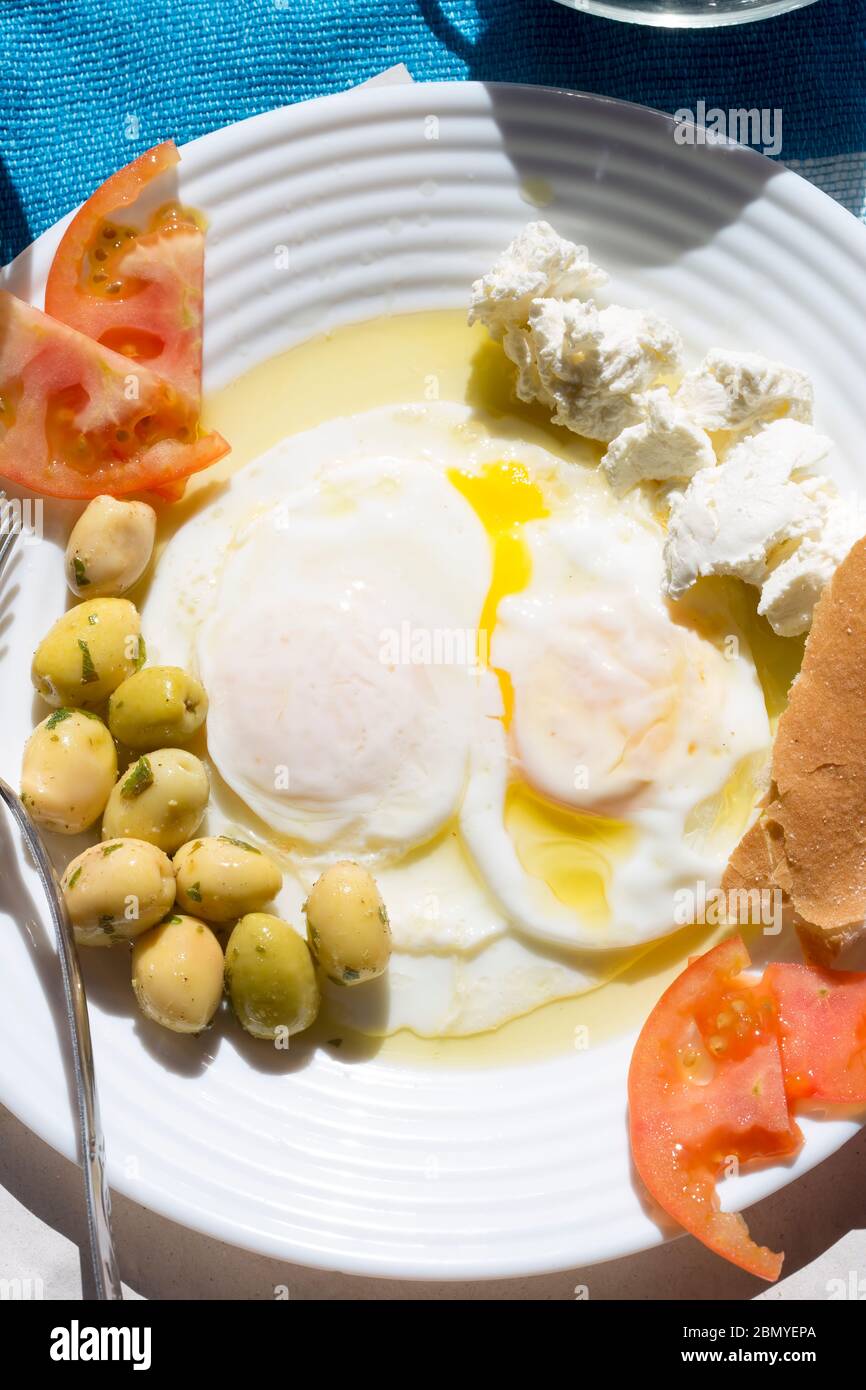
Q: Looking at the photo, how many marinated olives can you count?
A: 10